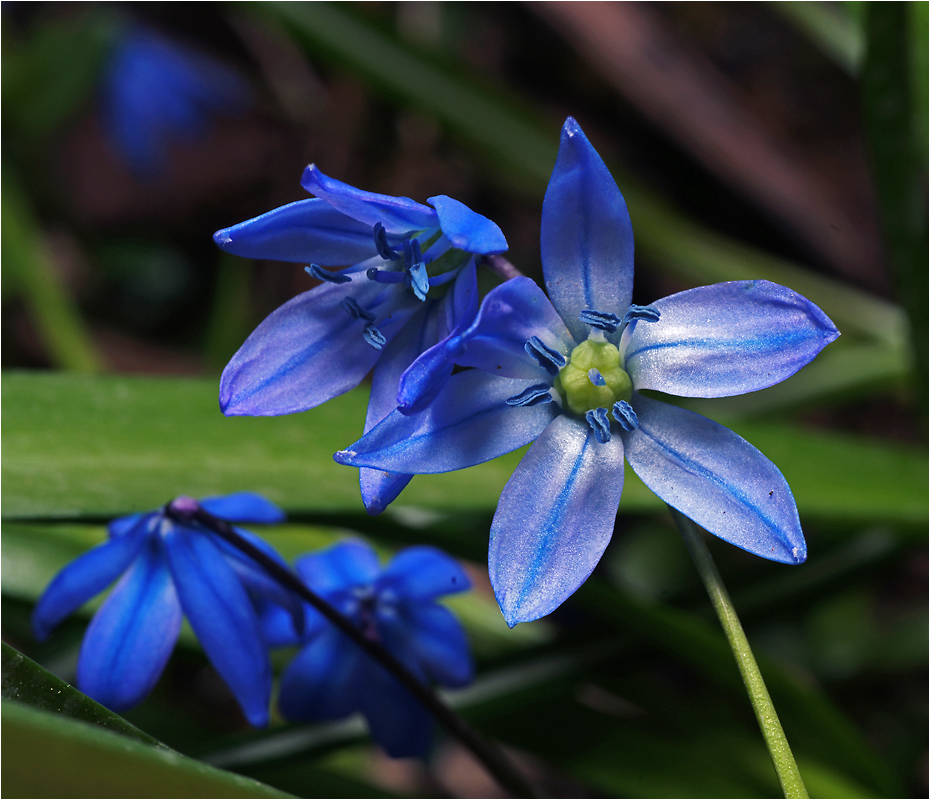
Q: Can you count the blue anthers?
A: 12